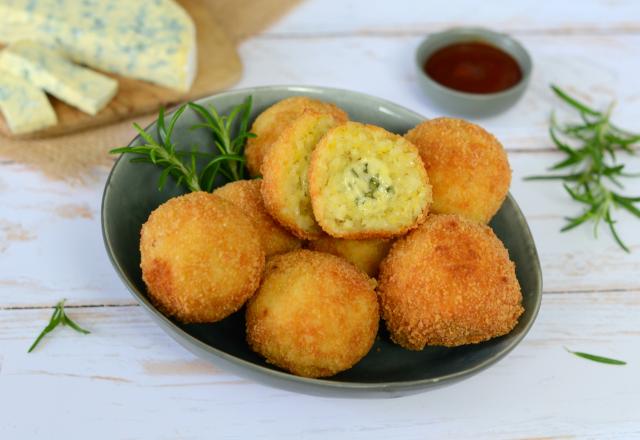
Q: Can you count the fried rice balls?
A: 8